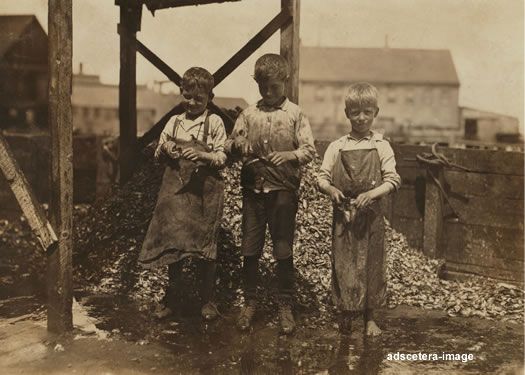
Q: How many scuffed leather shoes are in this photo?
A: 4